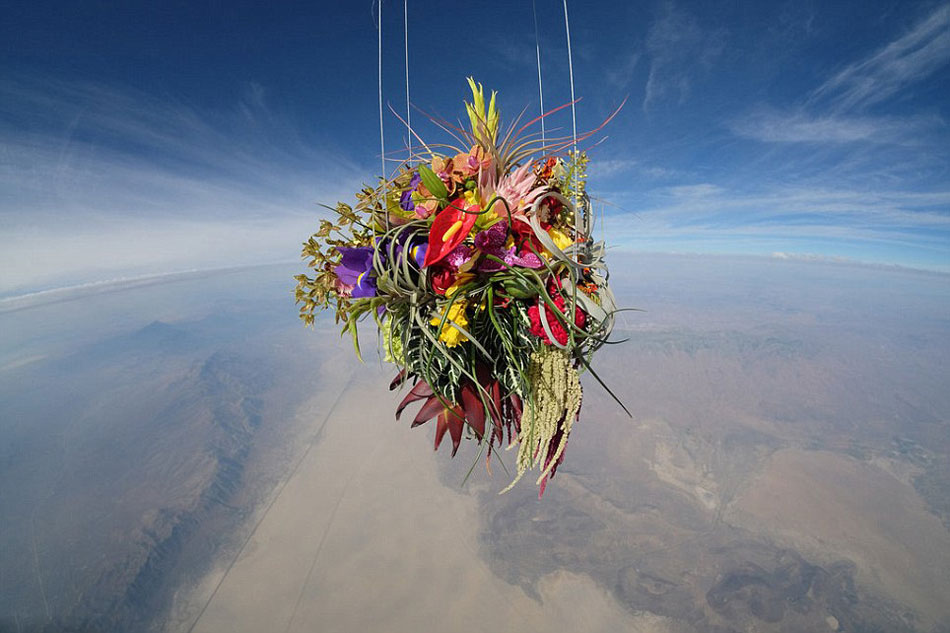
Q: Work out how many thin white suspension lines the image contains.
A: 4